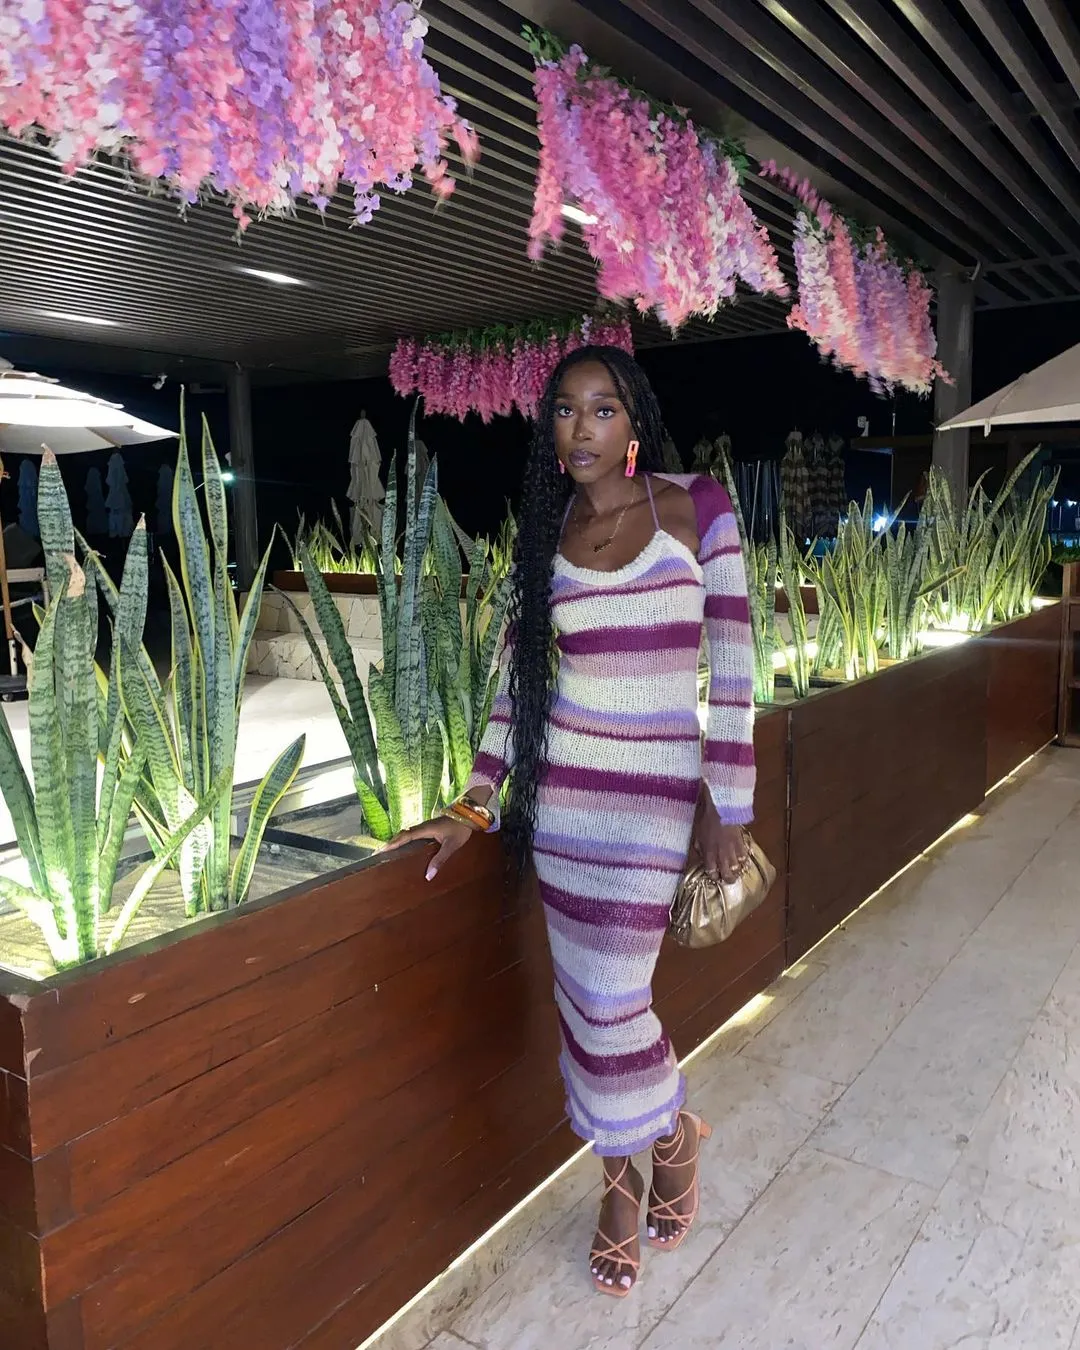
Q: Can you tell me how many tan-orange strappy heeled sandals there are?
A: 2